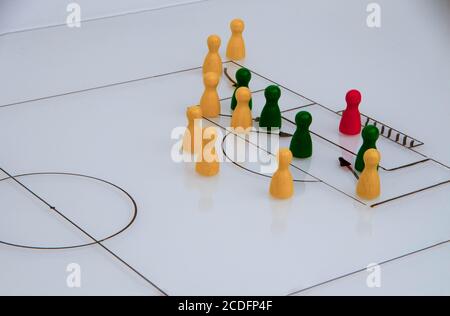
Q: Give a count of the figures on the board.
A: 13